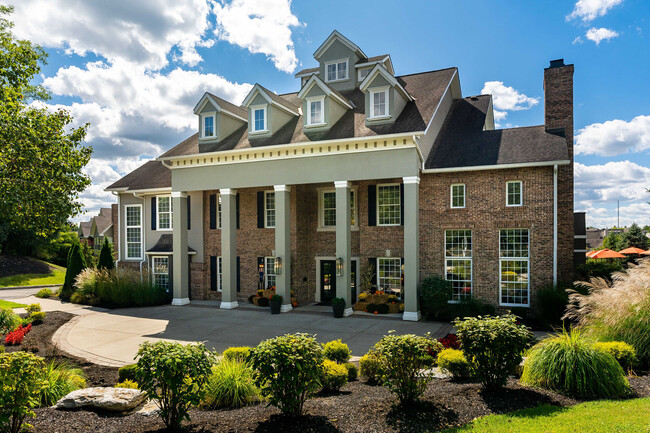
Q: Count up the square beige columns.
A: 5